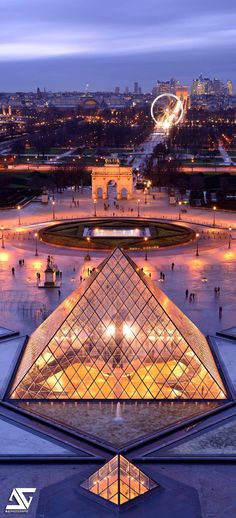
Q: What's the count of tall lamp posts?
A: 12